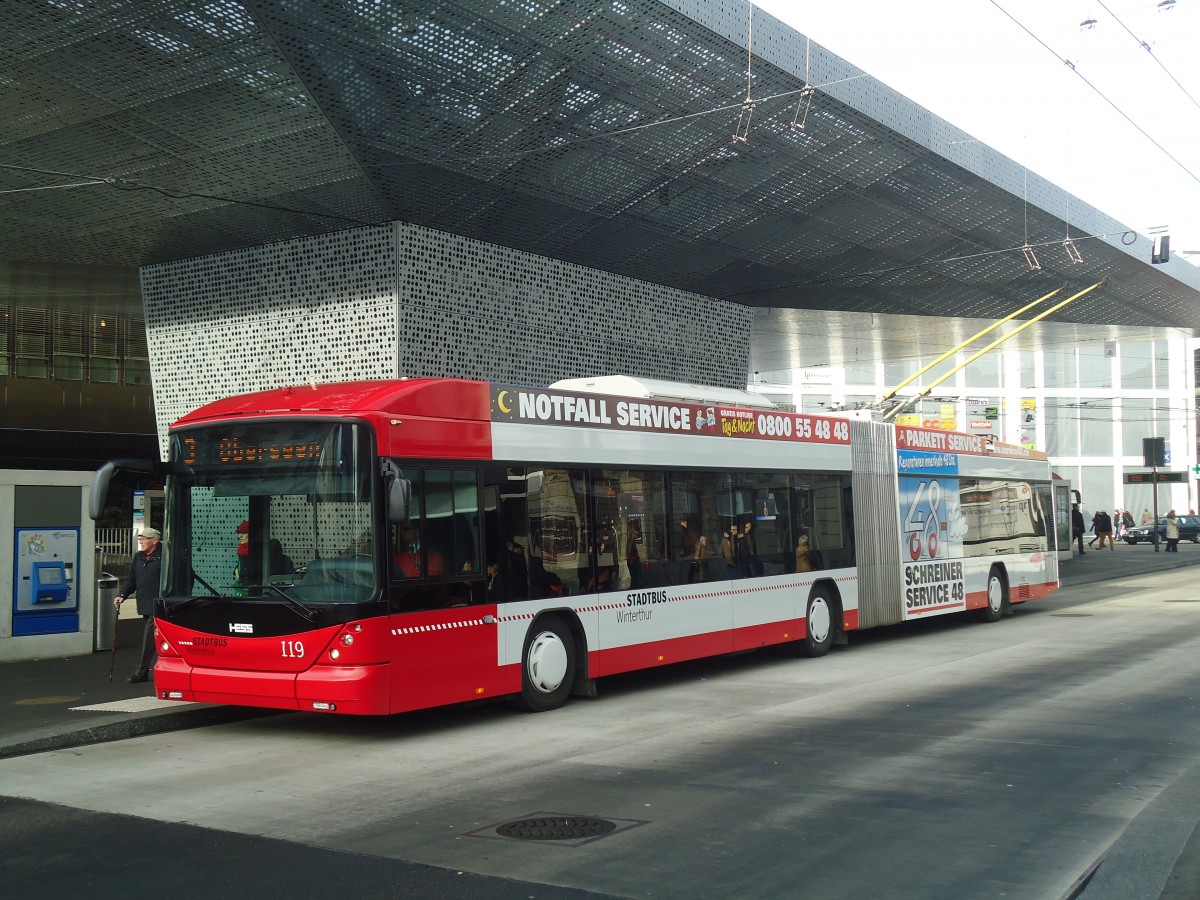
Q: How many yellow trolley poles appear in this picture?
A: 2